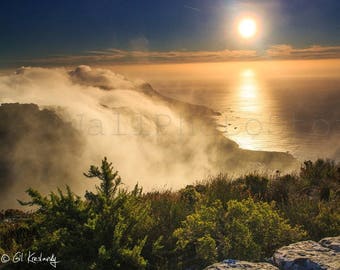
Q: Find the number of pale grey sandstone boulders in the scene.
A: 3